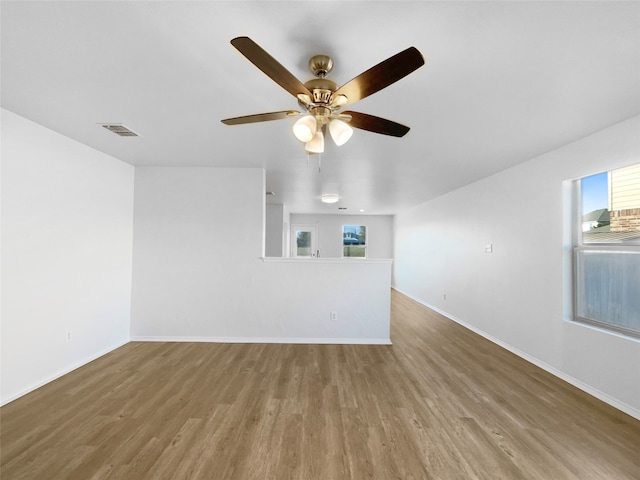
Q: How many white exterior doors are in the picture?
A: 1